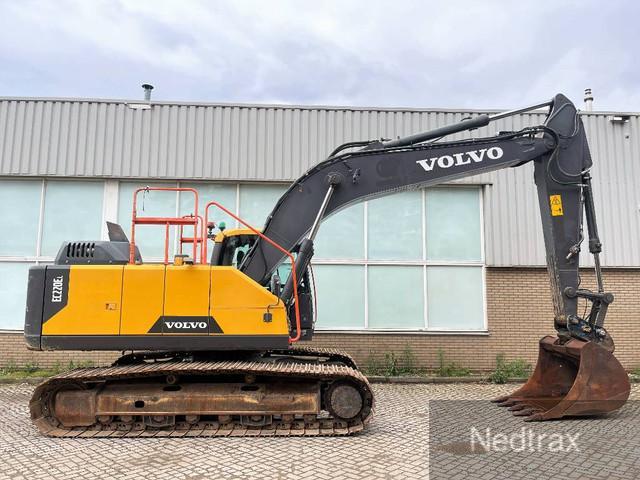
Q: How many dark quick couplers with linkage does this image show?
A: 1